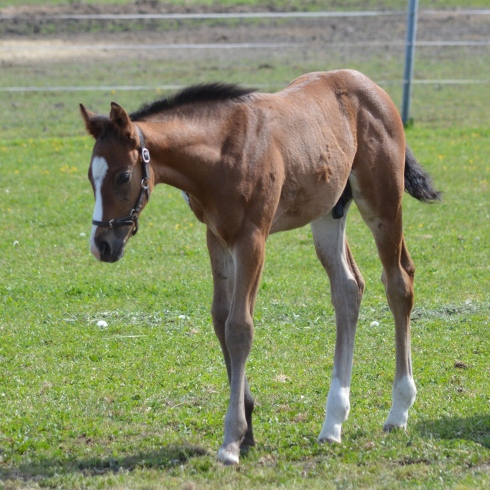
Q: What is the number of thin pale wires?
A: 3